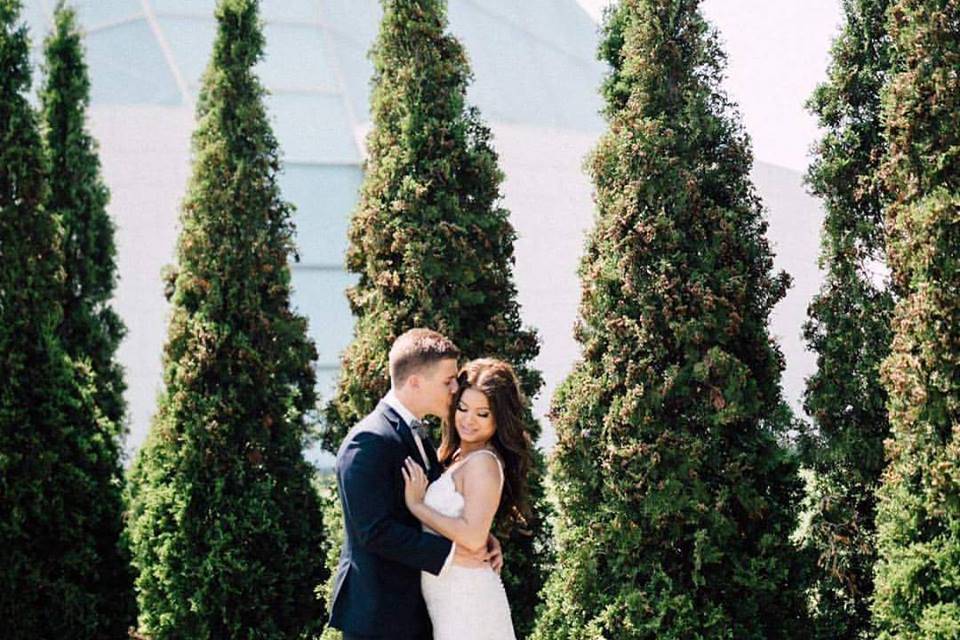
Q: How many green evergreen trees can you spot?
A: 7